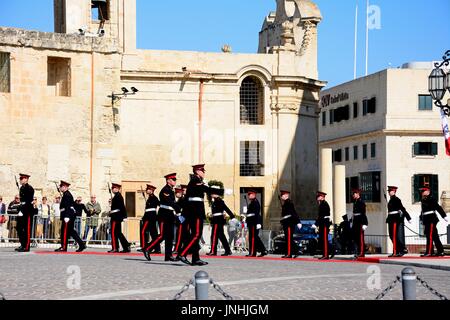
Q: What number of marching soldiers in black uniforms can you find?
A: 15